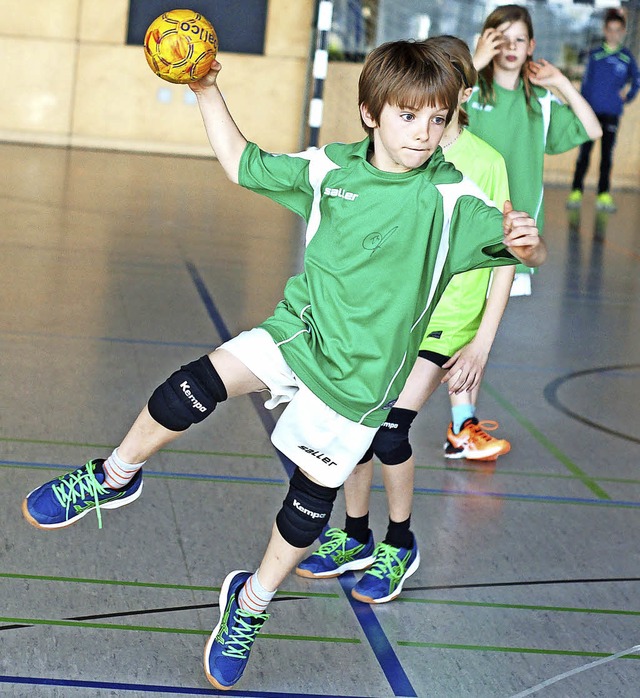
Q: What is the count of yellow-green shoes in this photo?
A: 2